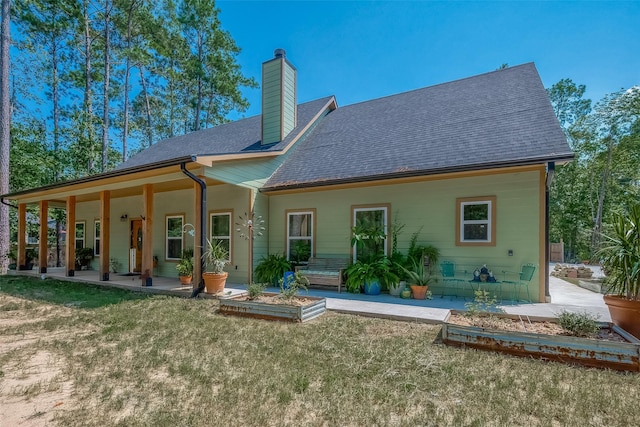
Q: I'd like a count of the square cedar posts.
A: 6